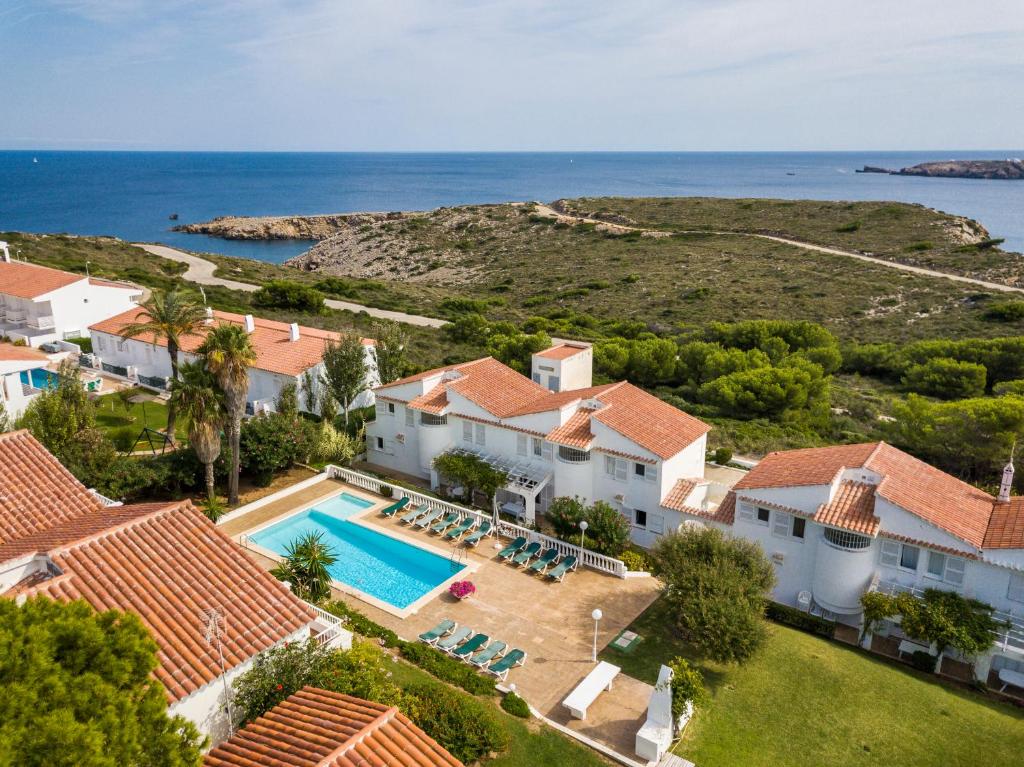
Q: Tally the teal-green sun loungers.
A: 15